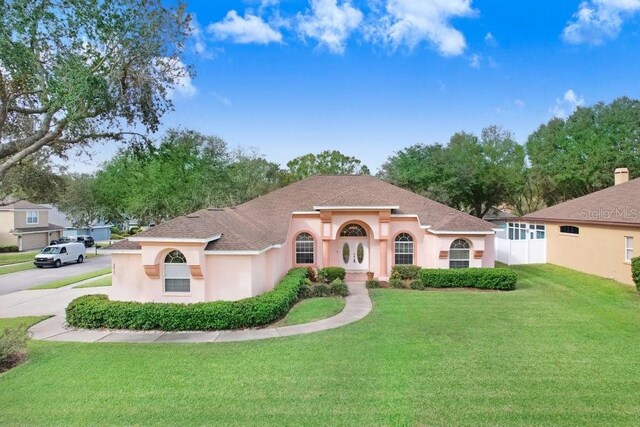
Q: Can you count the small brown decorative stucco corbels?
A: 4